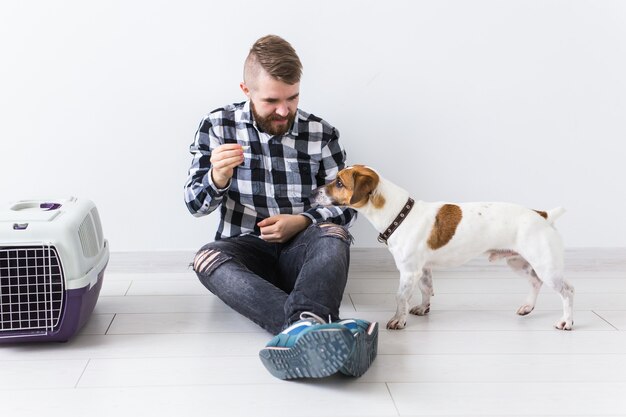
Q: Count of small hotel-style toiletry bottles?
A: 0